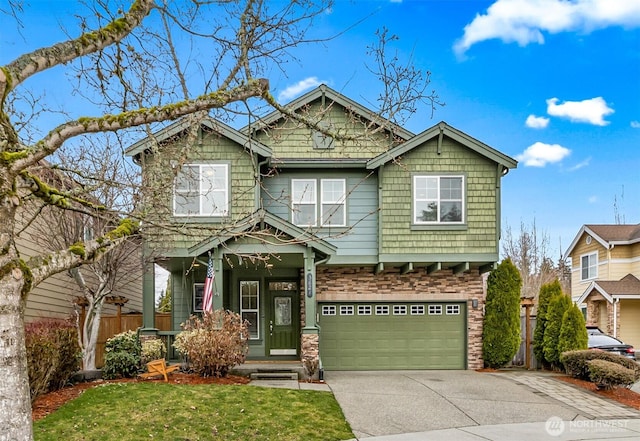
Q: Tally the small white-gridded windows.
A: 8